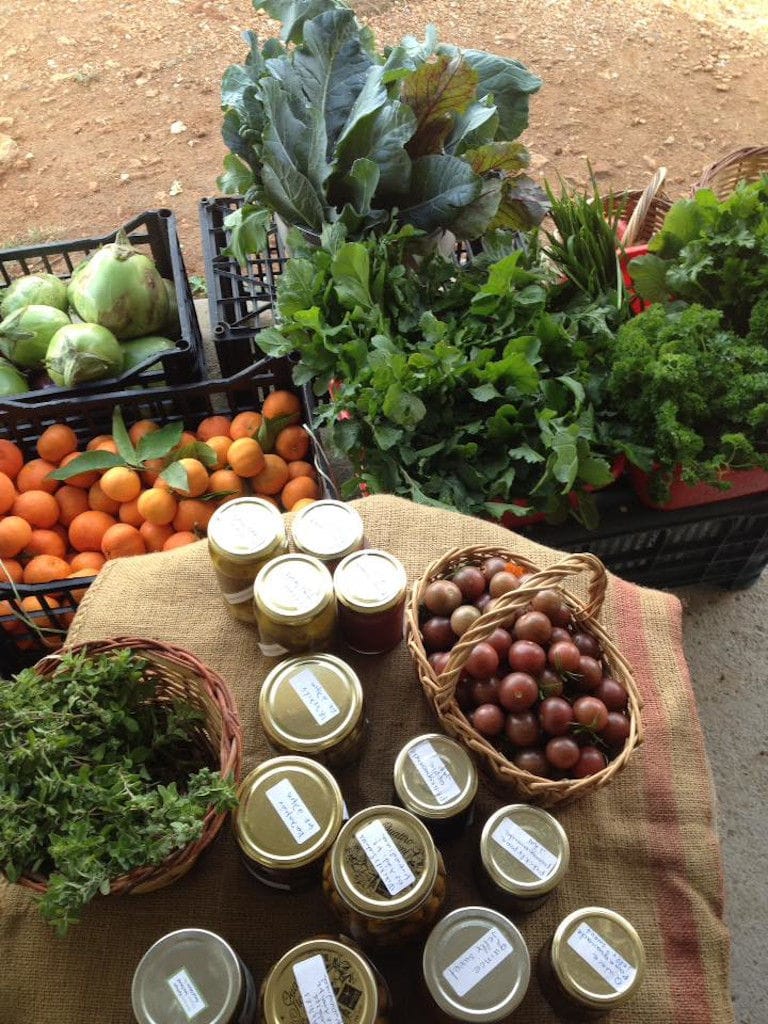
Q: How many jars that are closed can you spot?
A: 13